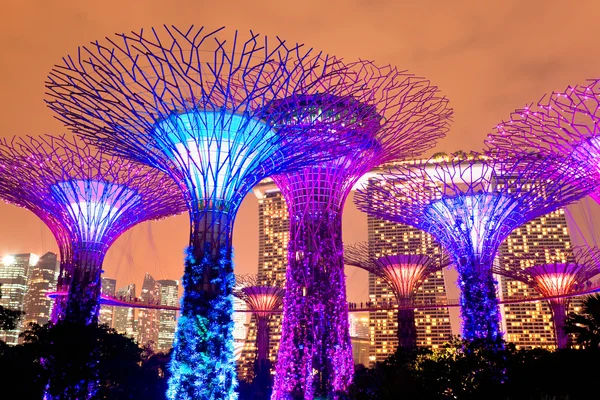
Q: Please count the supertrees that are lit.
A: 8